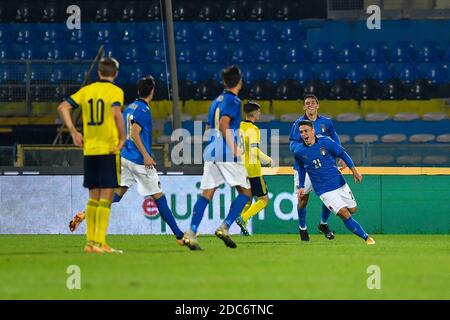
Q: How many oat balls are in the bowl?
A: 0